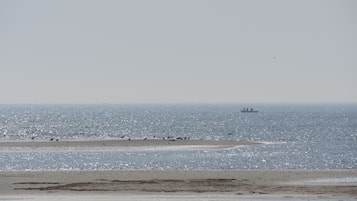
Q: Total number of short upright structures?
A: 3